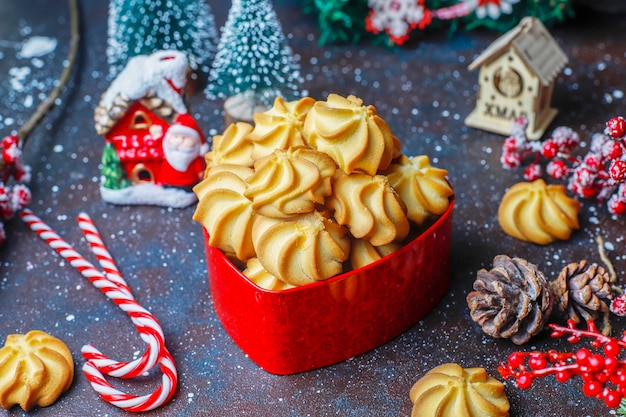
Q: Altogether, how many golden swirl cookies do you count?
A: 13